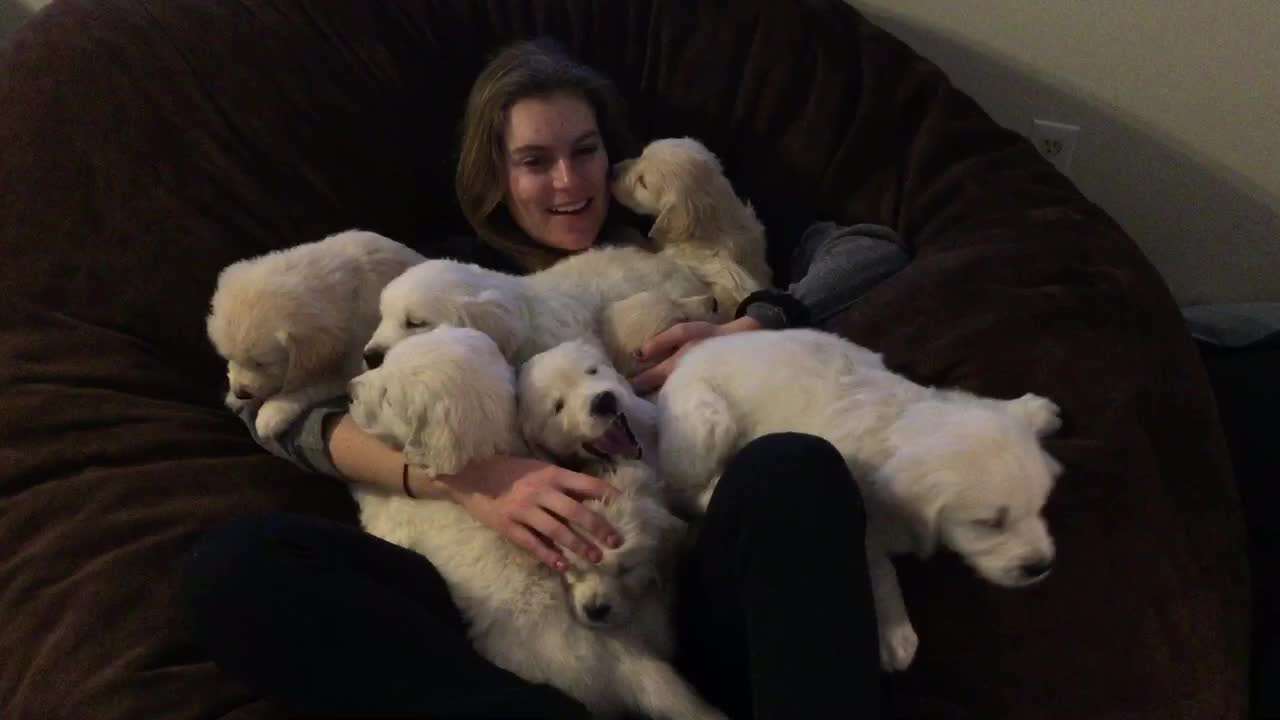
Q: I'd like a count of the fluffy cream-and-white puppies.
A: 8